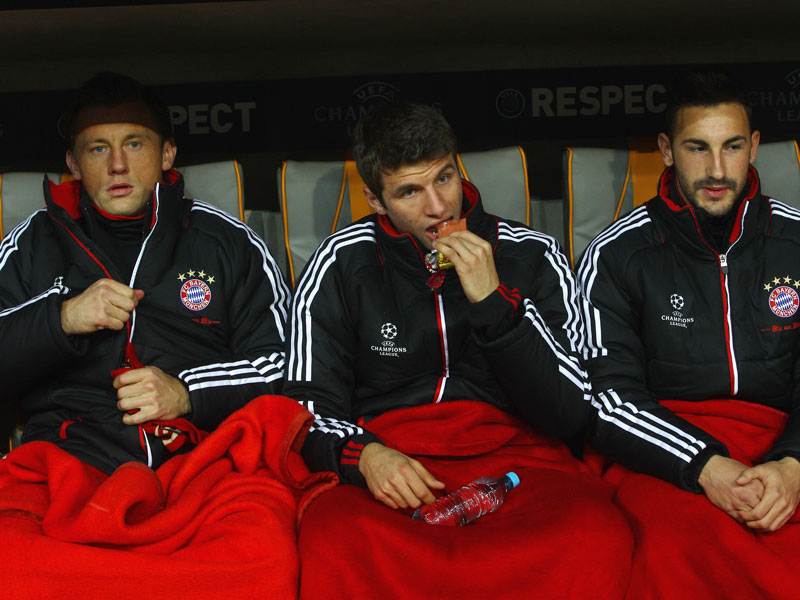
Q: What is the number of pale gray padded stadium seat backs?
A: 3